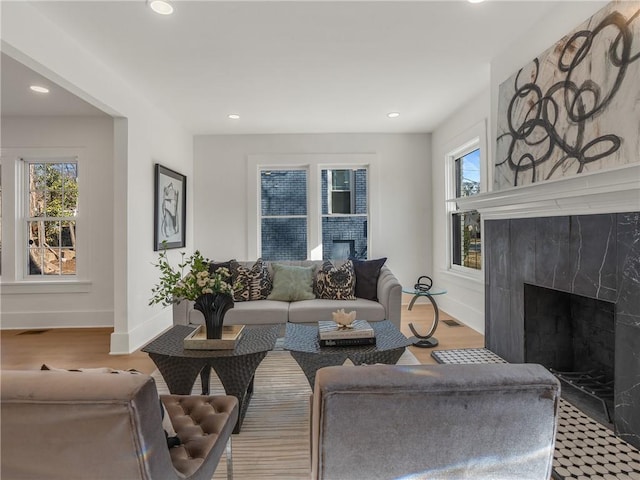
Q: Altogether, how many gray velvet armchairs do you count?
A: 2